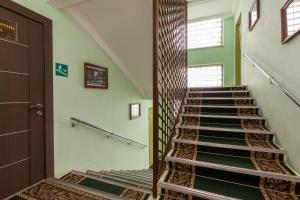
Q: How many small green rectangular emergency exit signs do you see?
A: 1